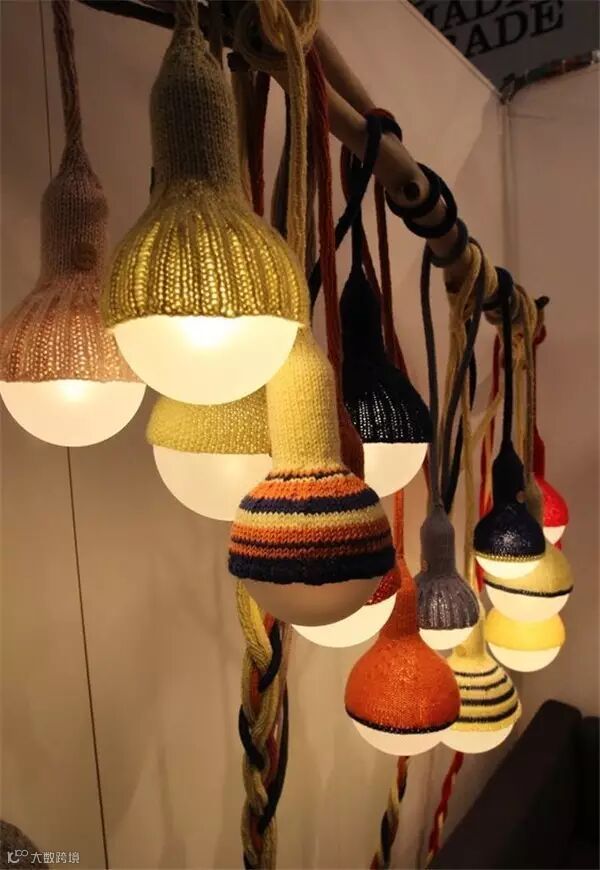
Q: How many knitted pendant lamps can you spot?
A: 13